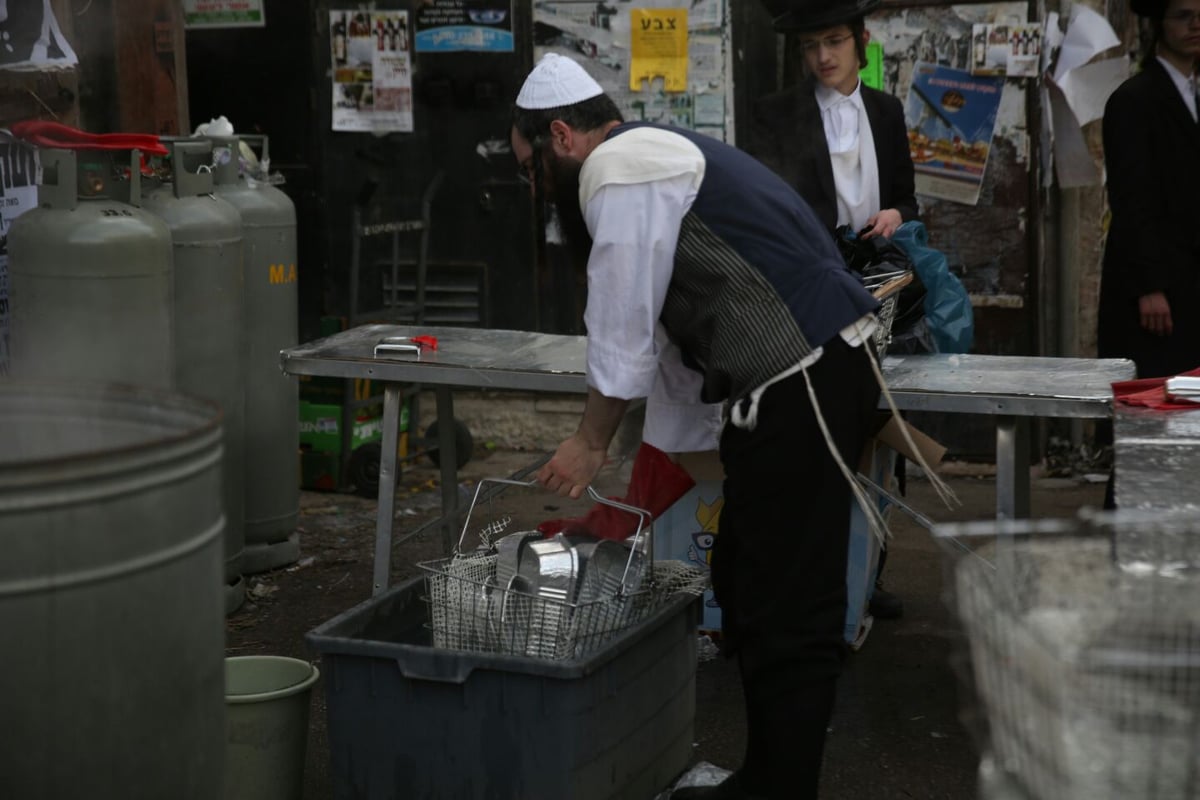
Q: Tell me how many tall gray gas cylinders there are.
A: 3